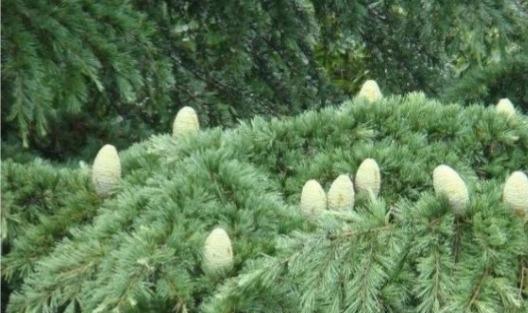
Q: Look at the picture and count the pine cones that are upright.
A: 10